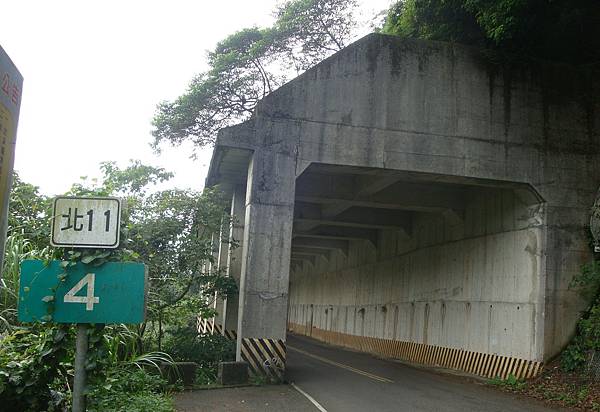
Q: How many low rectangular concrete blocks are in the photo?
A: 2